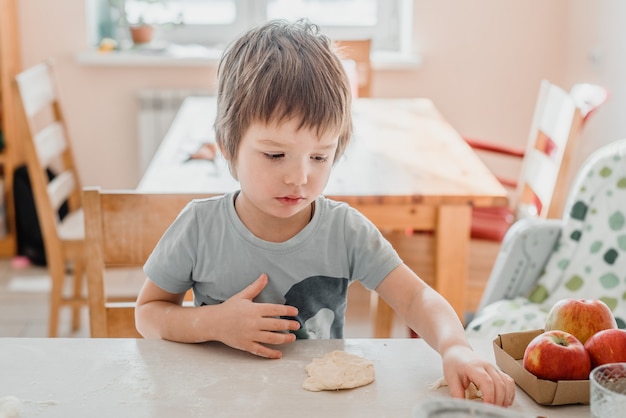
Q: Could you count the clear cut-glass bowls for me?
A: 1